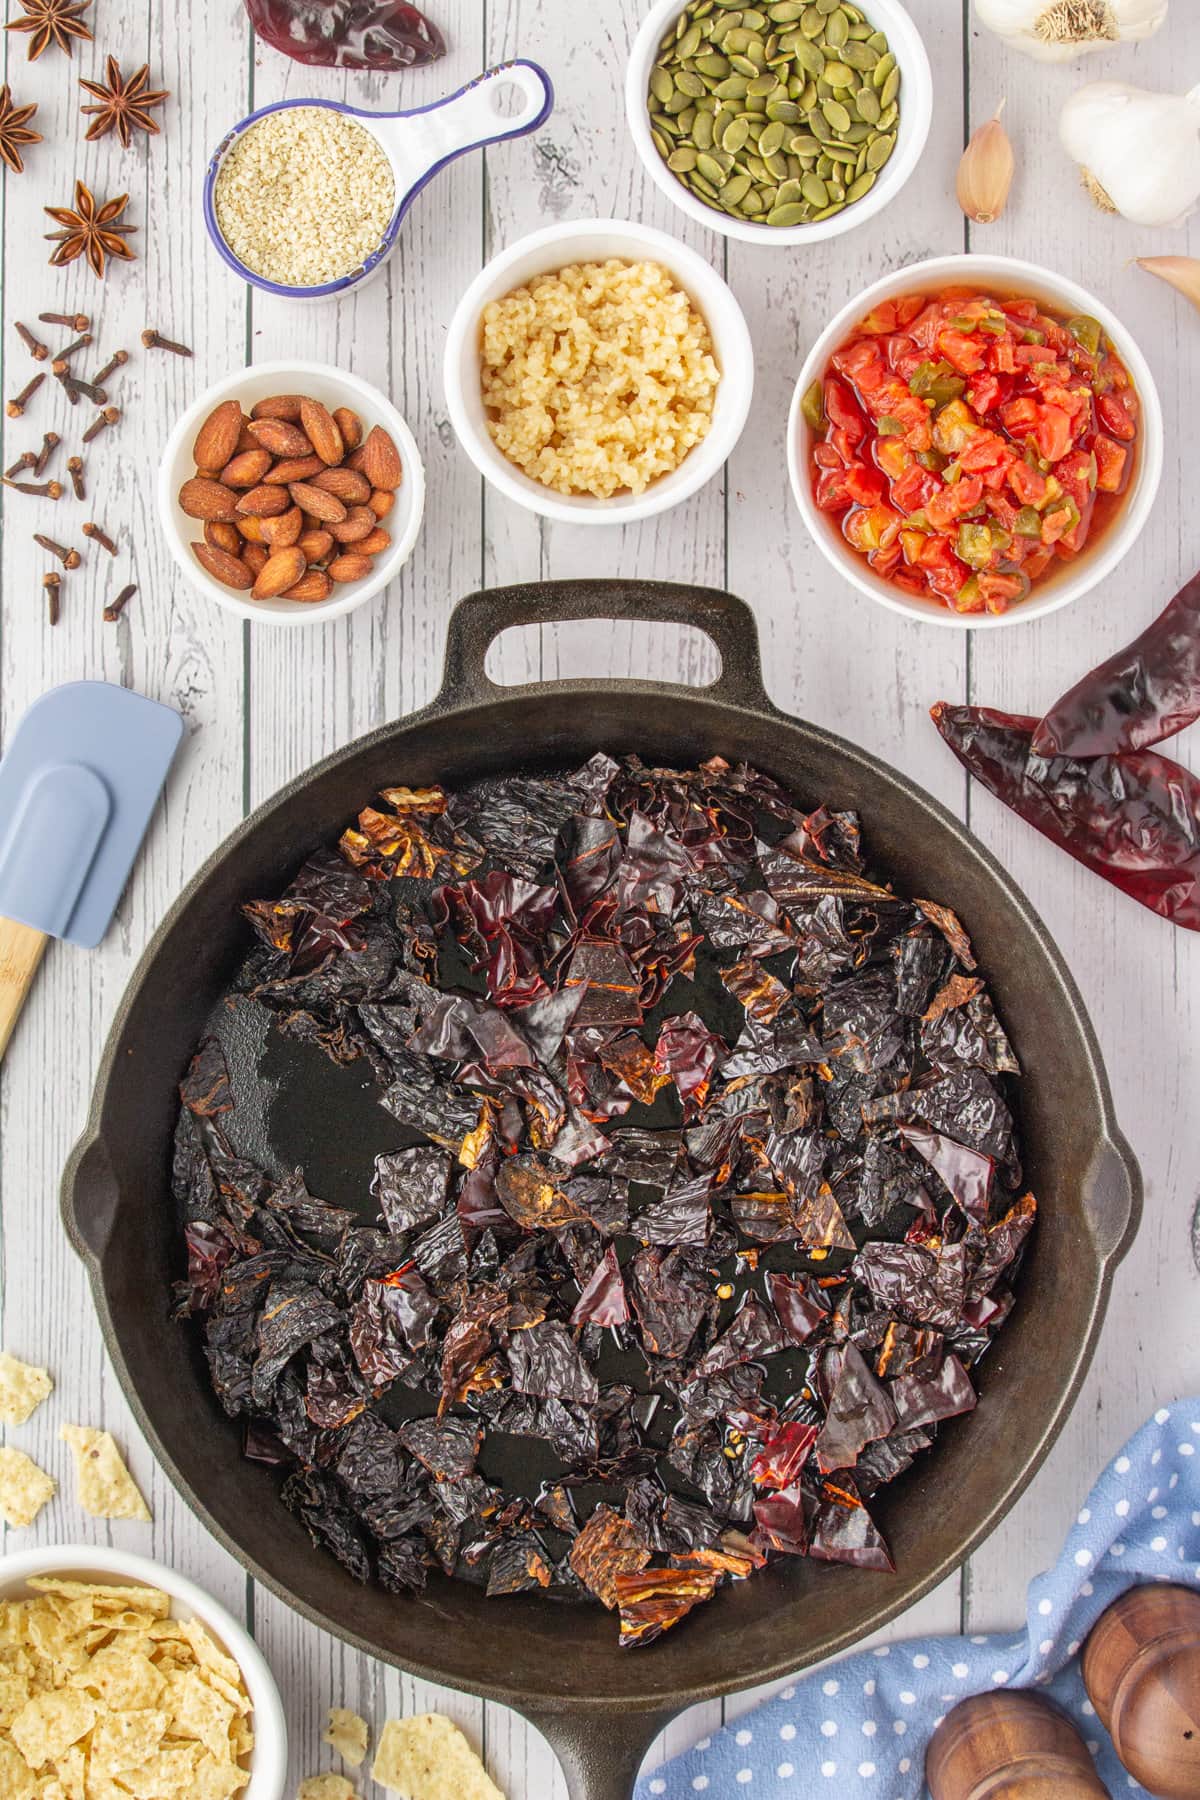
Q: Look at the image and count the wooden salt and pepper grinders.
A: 2